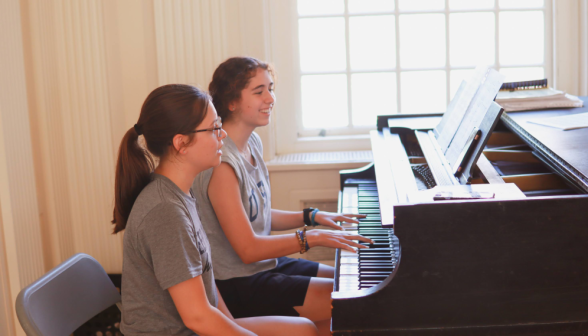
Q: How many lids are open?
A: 1